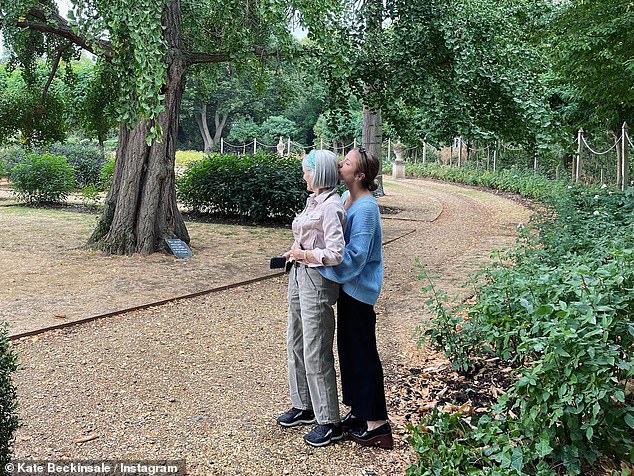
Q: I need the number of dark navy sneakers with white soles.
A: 2